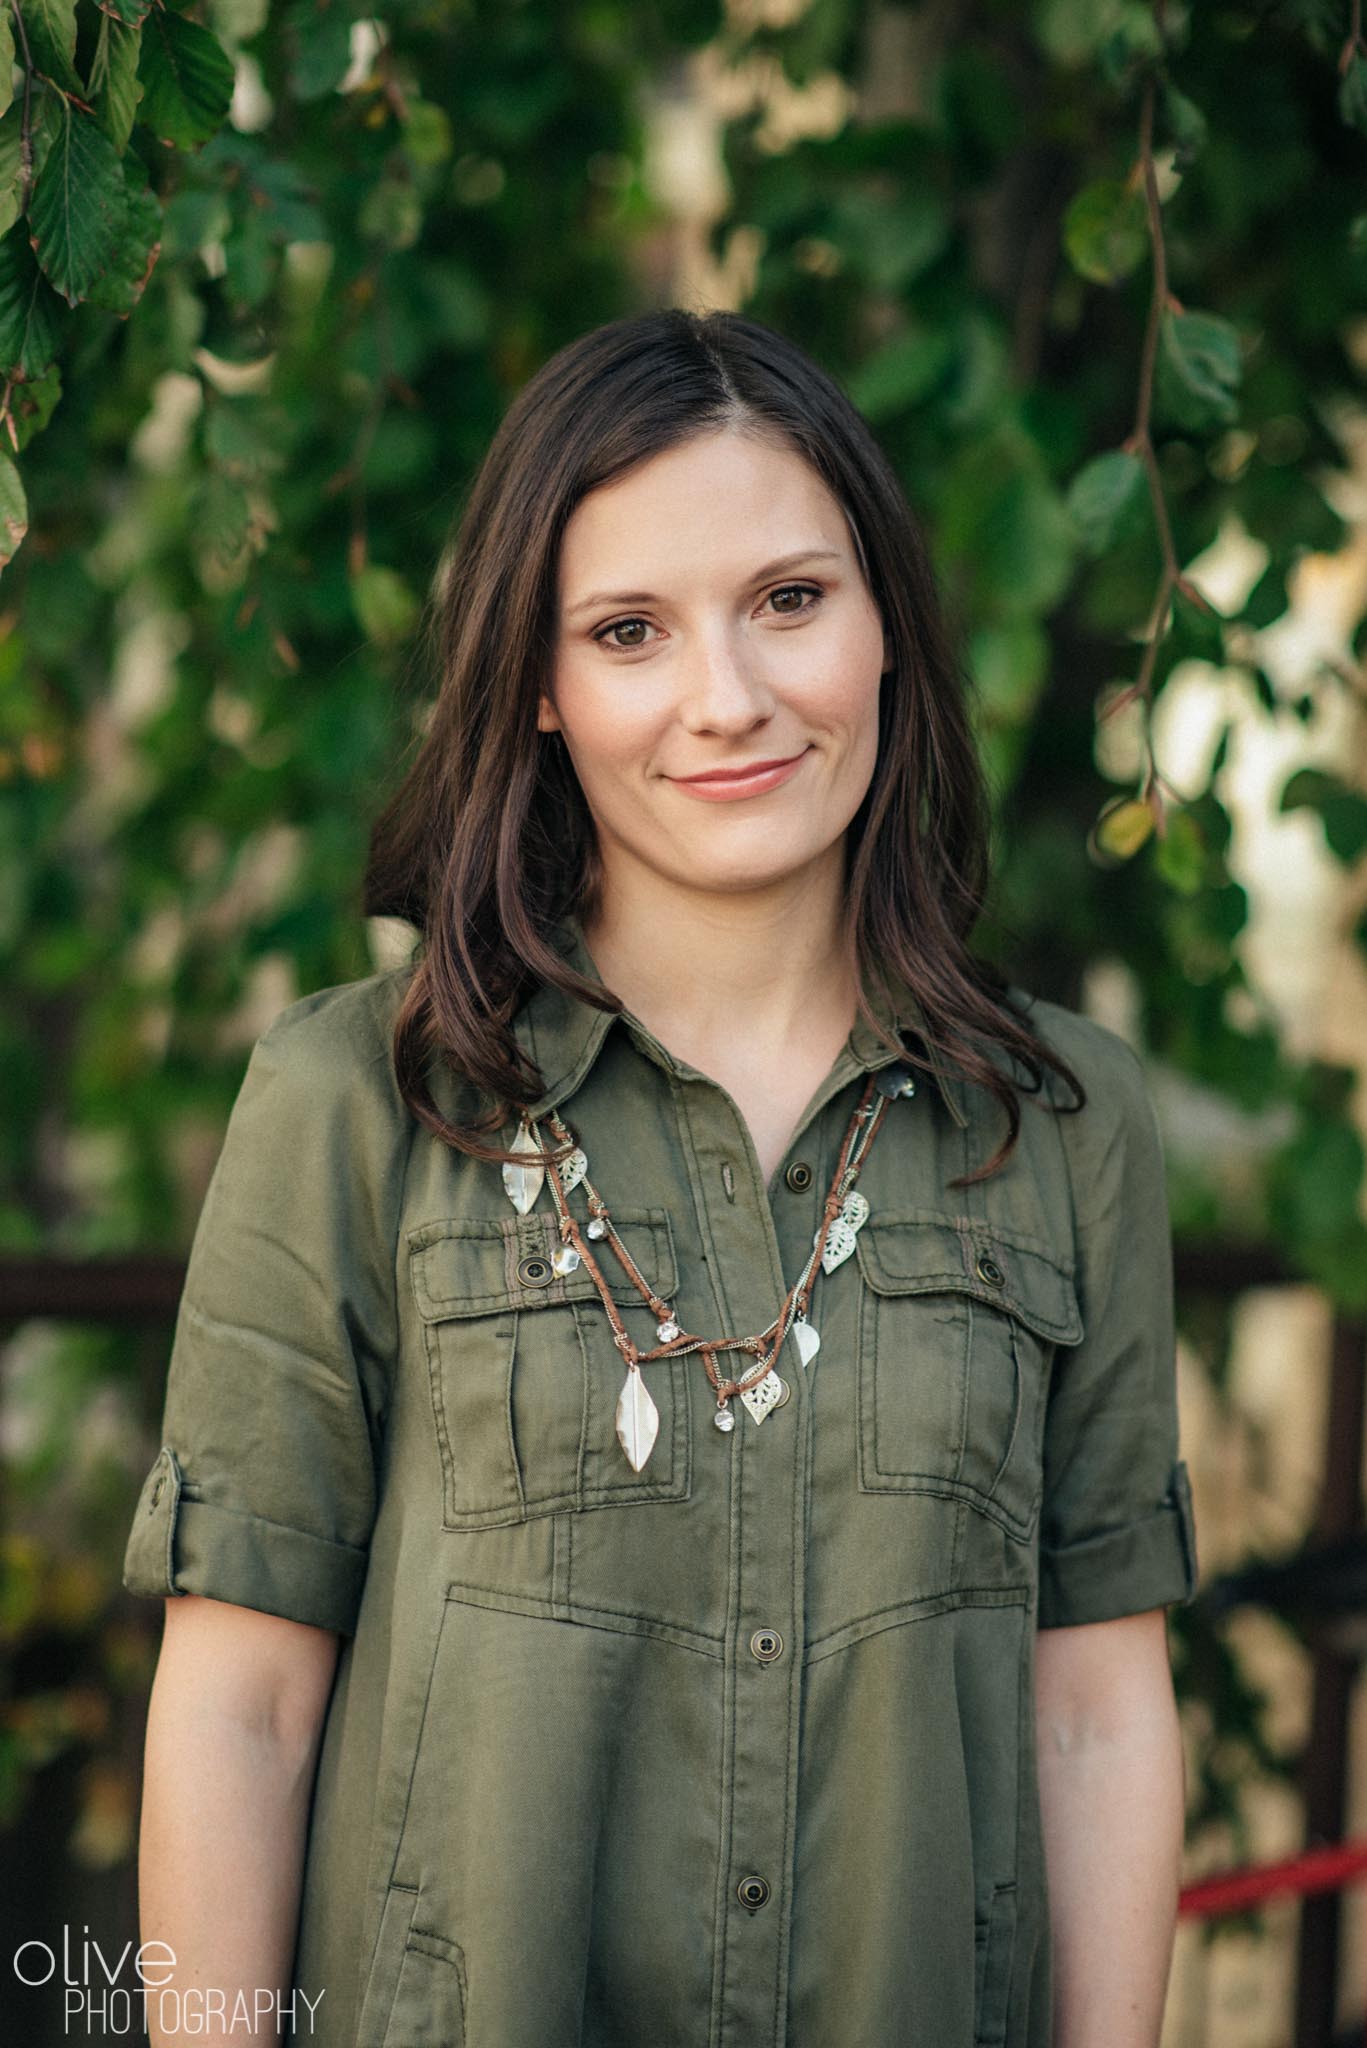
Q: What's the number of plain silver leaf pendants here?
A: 3